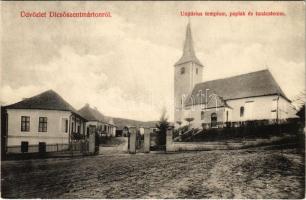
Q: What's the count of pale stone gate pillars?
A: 4